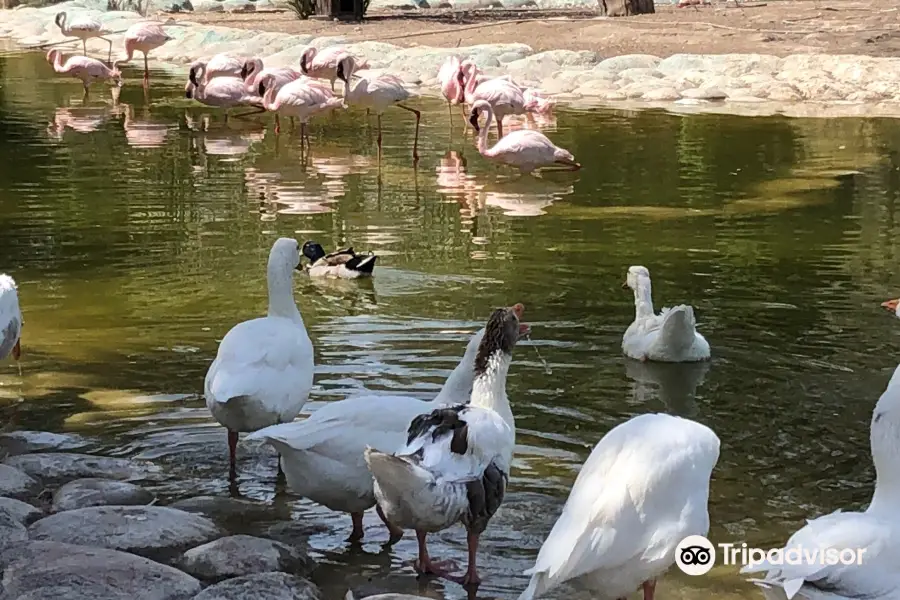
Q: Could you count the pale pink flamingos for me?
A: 13